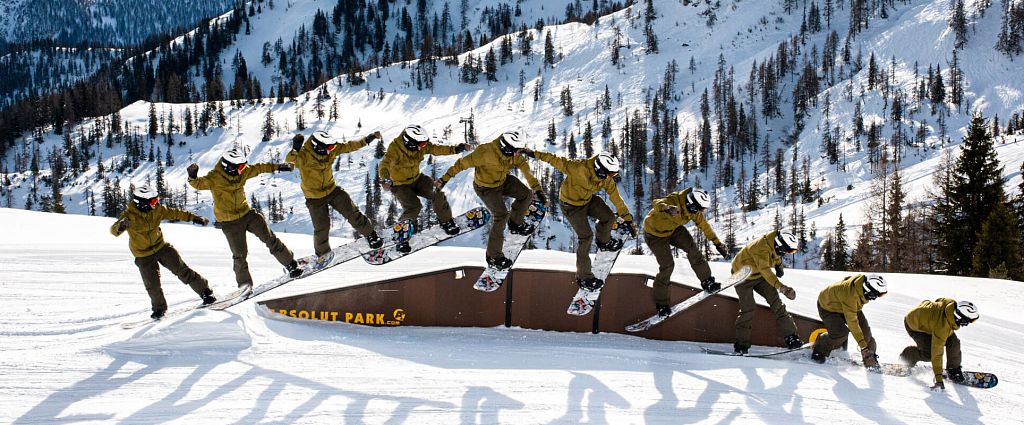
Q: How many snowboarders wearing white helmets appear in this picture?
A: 10